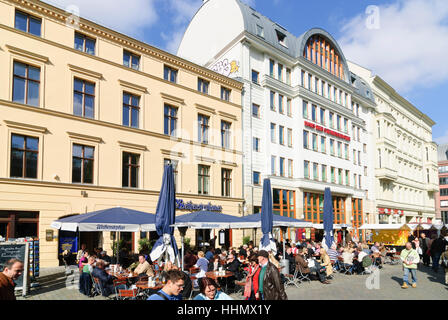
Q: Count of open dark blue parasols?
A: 3